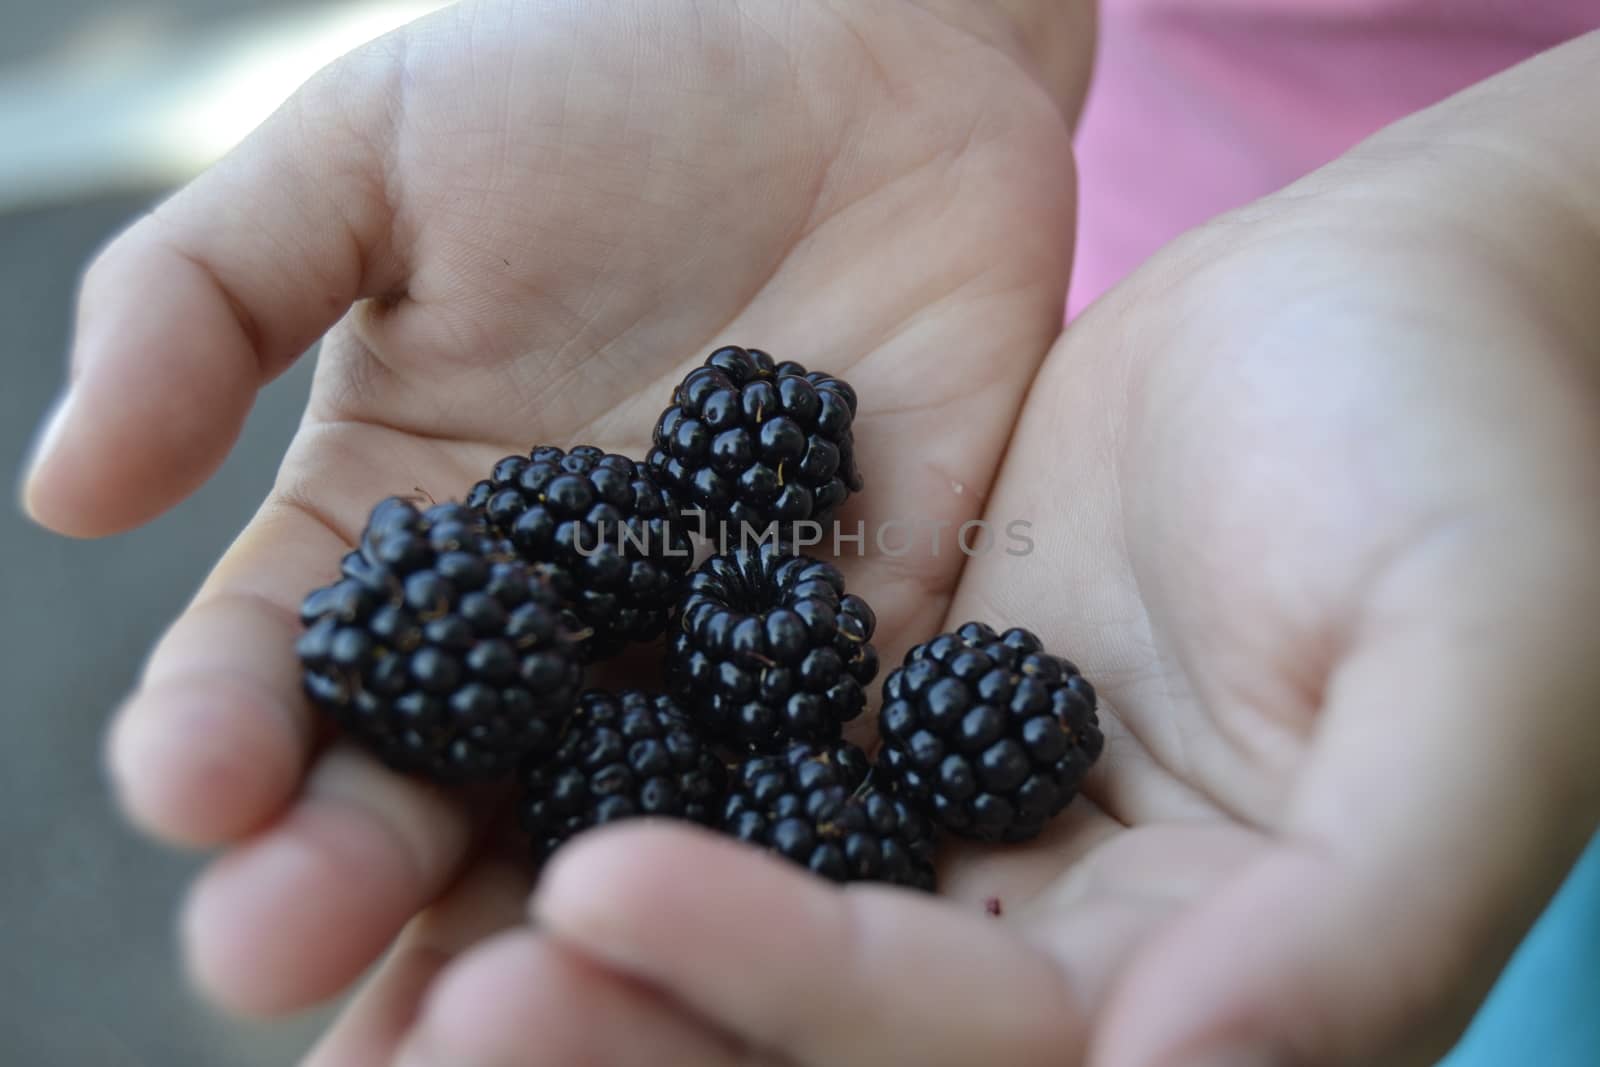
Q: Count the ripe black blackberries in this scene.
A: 7